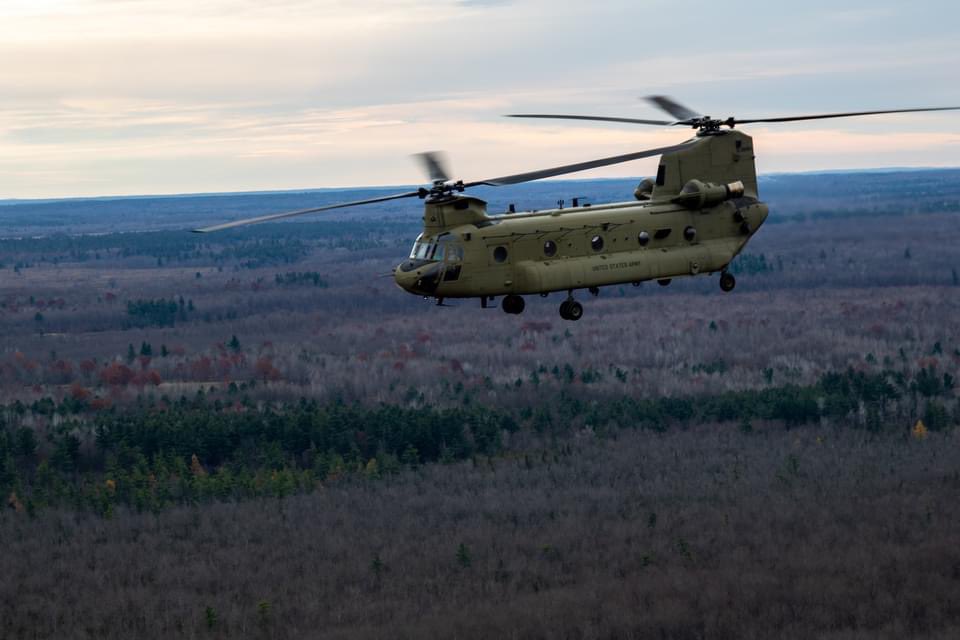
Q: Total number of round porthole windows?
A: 5